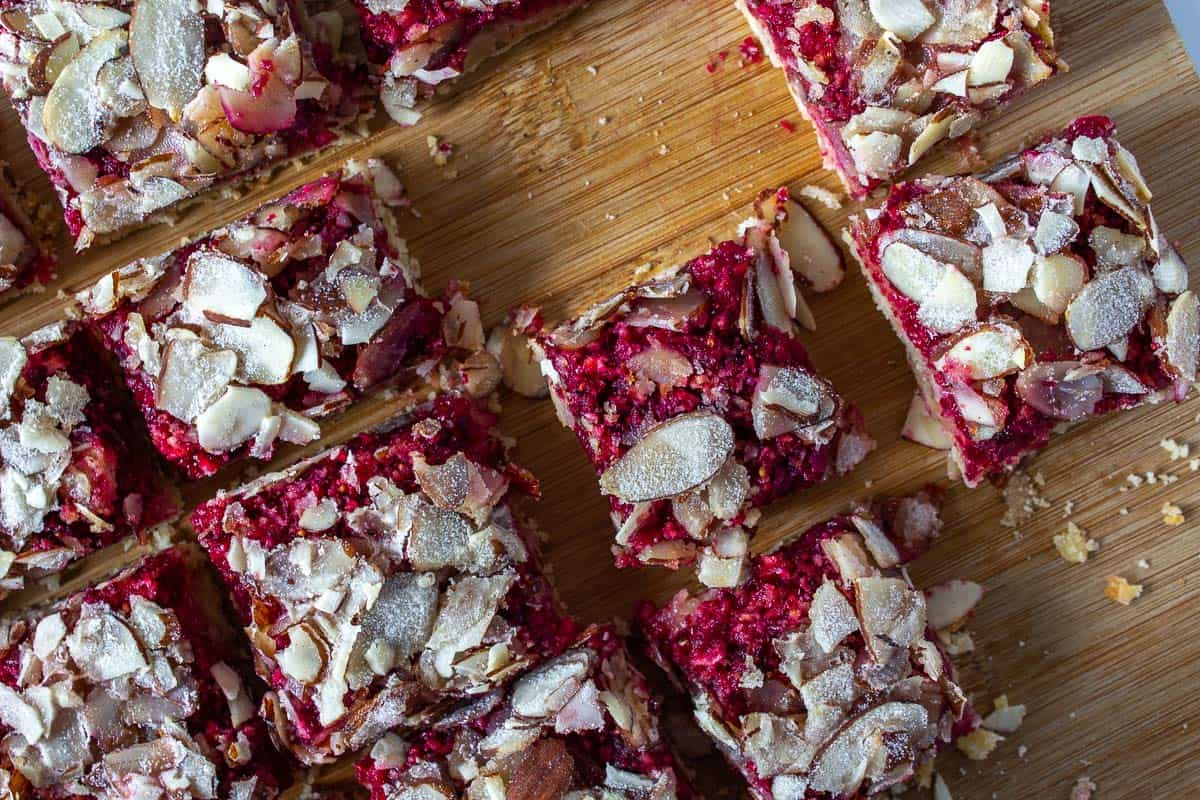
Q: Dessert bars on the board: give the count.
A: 12